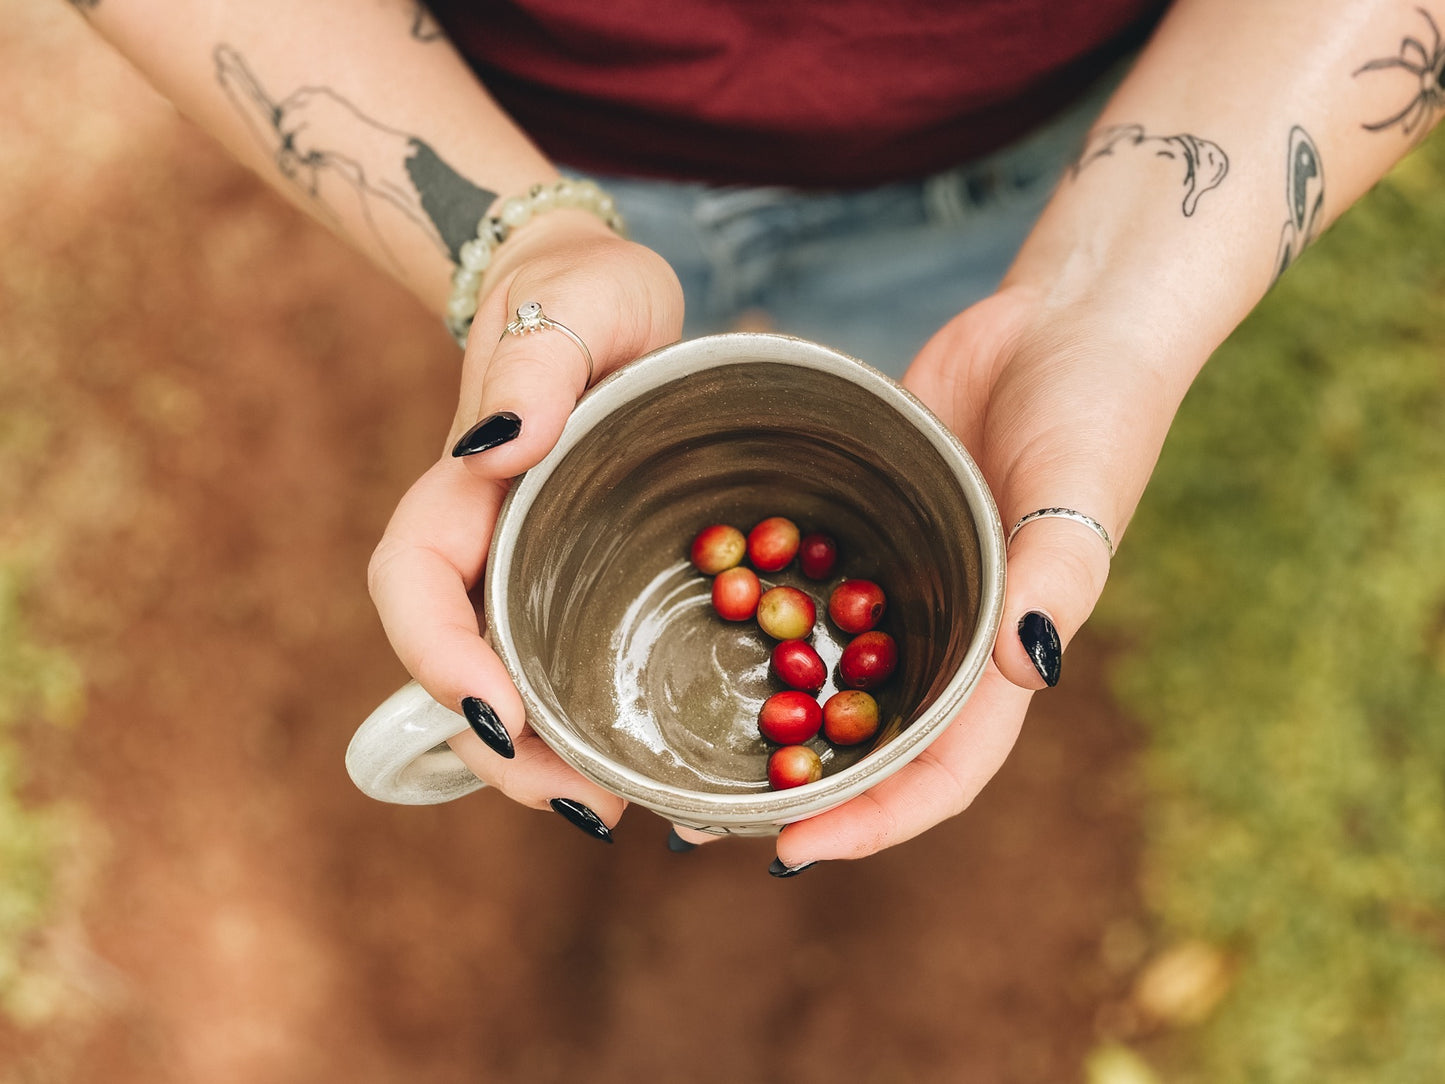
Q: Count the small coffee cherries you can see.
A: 11